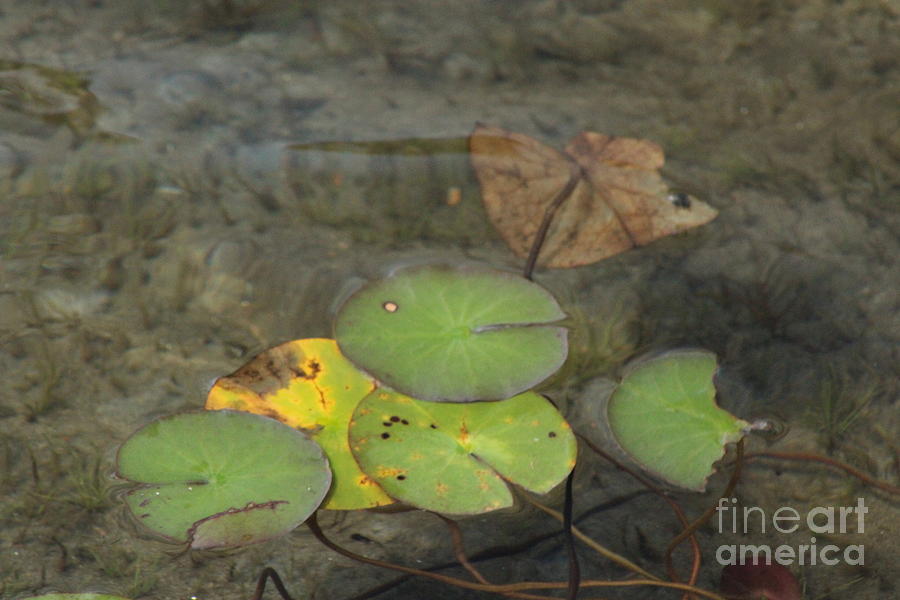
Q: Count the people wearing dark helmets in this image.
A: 0